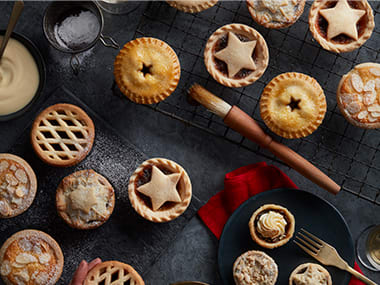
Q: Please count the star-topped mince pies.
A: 3